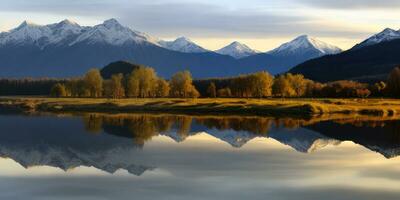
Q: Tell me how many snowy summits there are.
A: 7